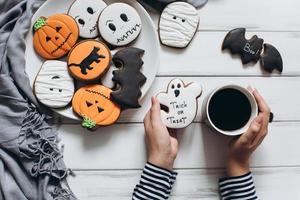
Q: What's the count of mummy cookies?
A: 2